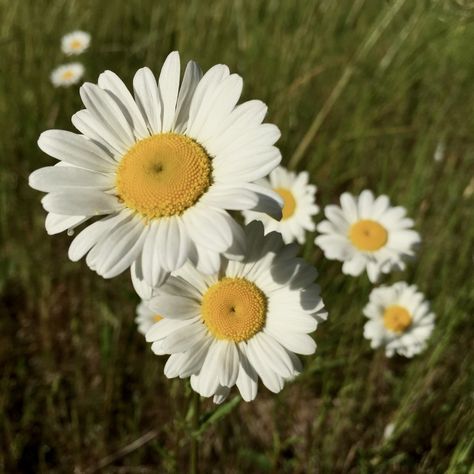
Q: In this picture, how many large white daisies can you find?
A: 2